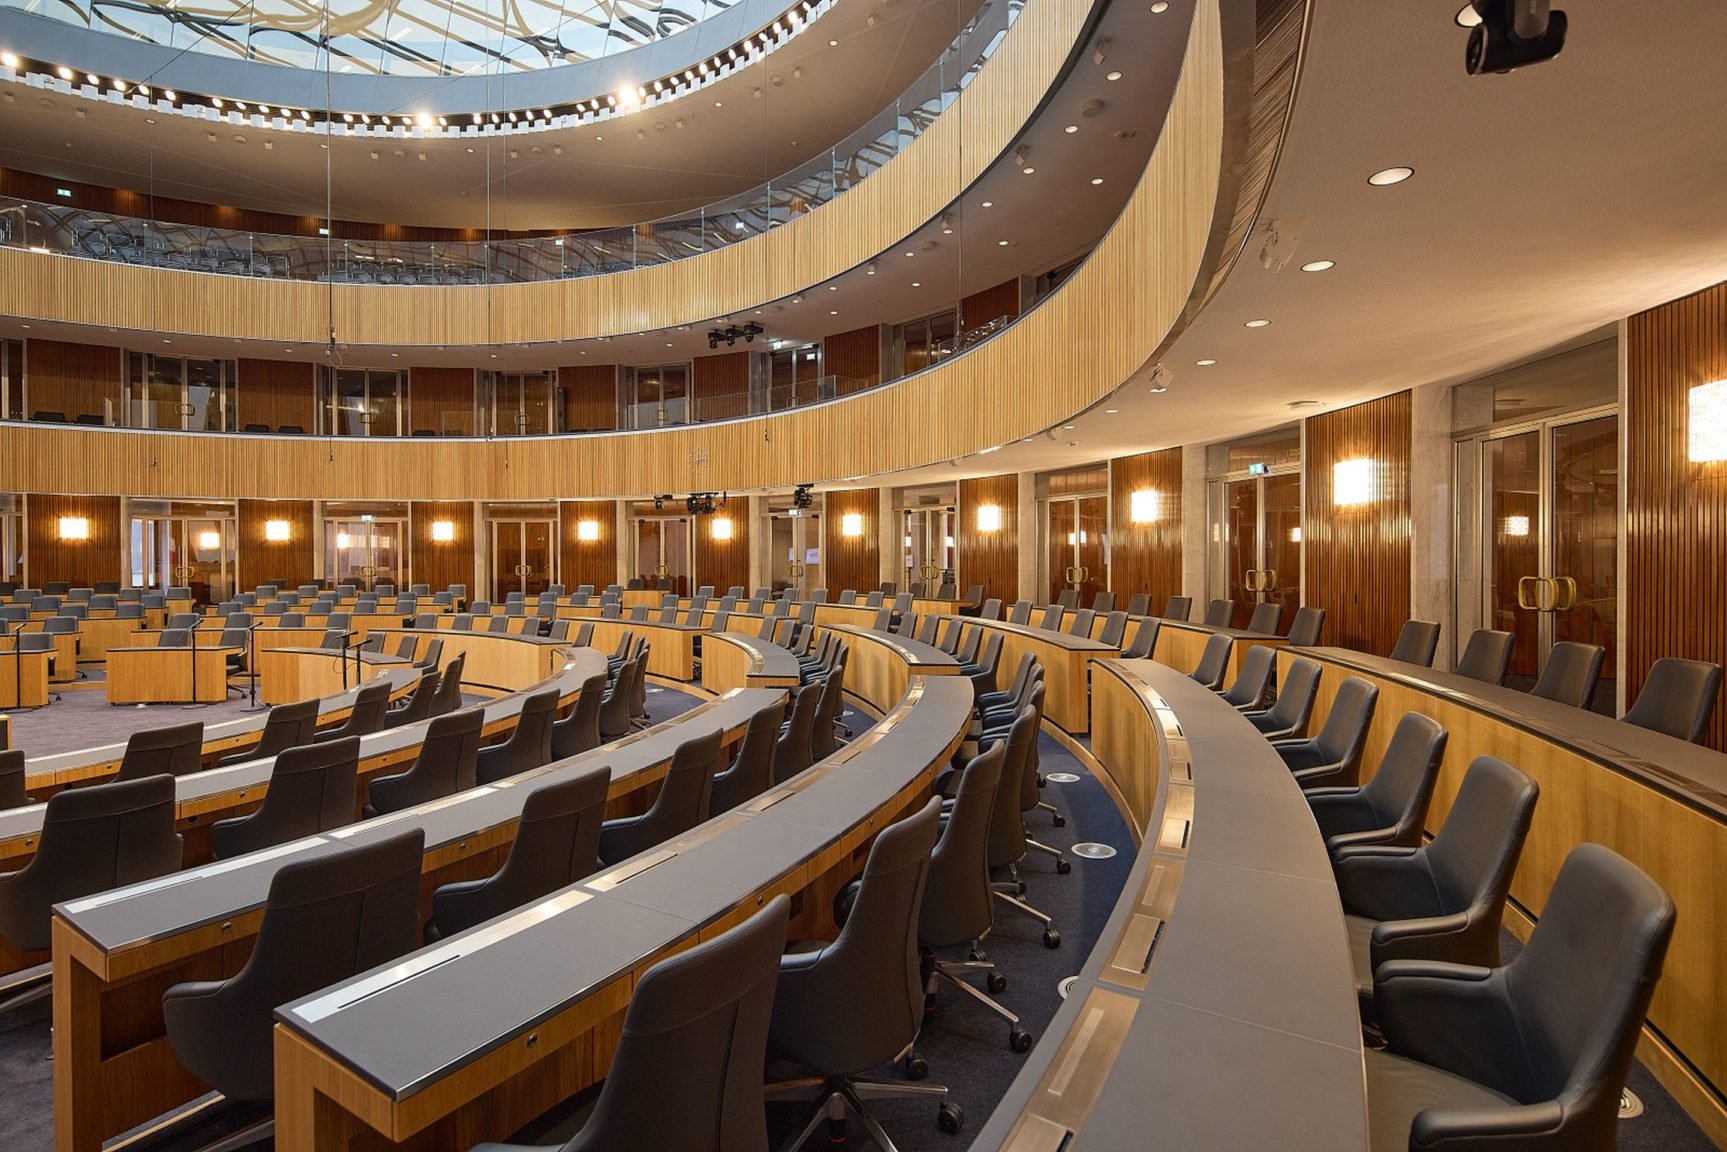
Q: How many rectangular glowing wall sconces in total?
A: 10